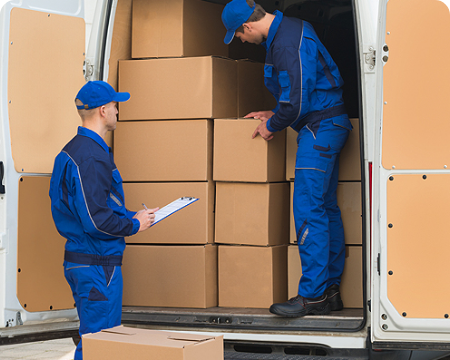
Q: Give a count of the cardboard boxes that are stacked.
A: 12